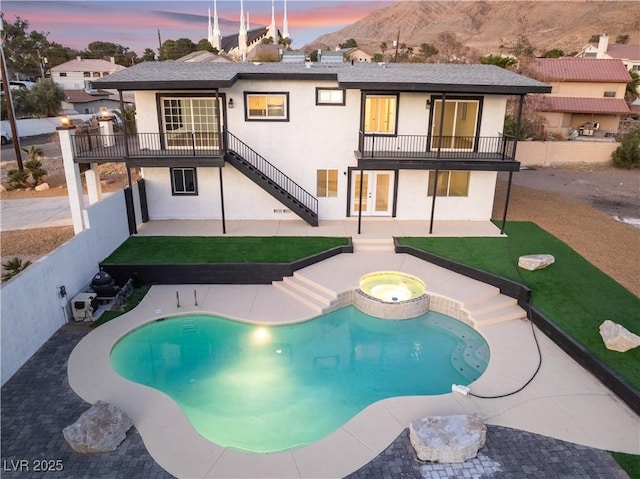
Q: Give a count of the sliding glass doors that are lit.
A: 2